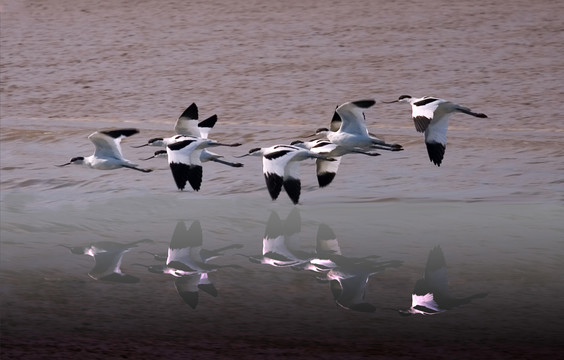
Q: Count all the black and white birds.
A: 7